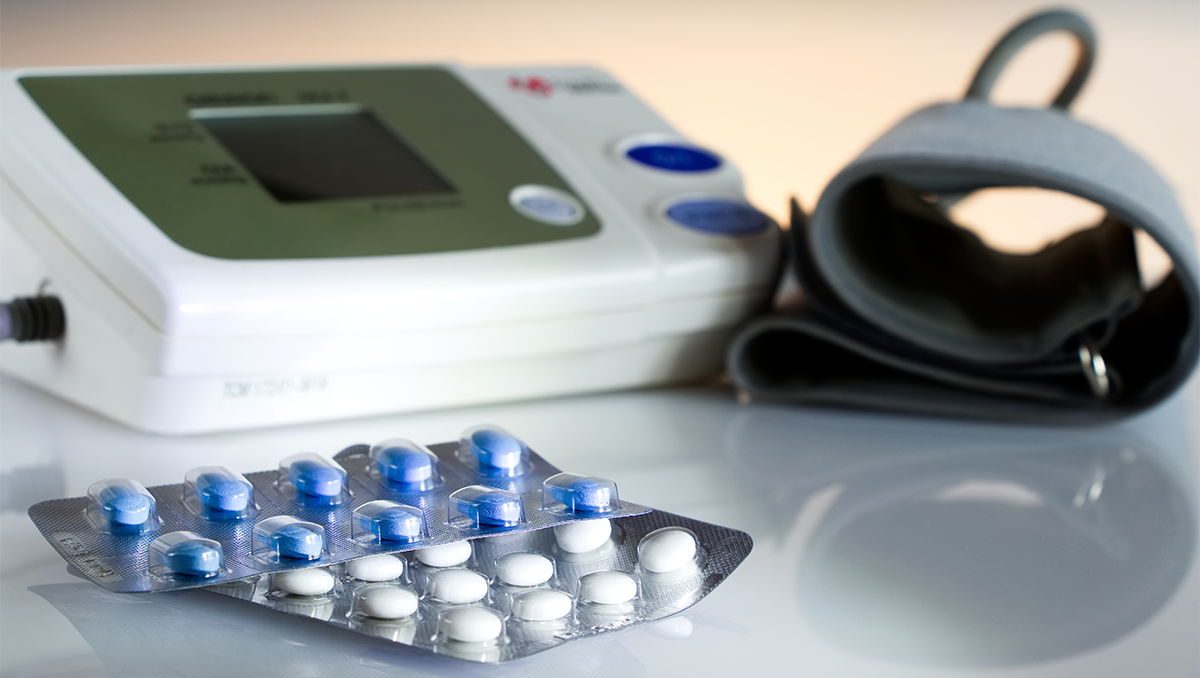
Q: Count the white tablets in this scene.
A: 11